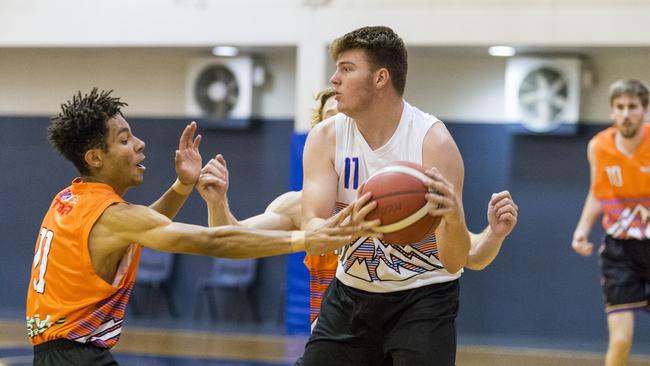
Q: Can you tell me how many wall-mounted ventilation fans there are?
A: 2